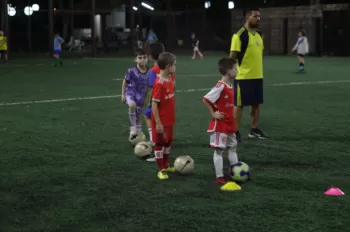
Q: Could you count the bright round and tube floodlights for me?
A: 7